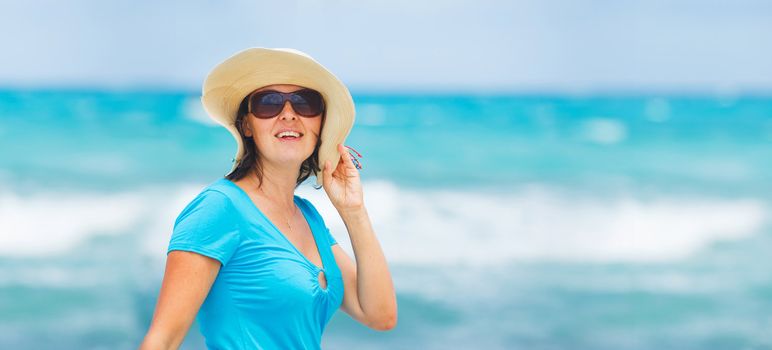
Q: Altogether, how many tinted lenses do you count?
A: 2